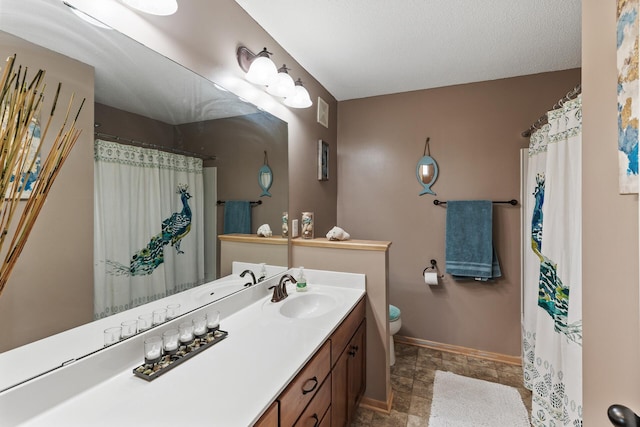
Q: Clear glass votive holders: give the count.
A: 5